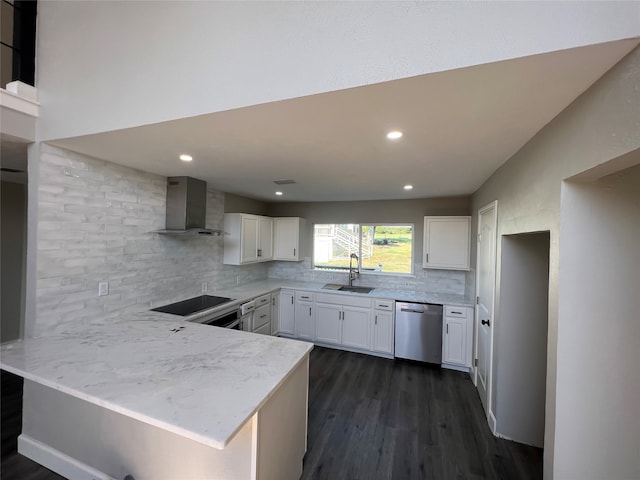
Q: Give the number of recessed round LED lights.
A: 4